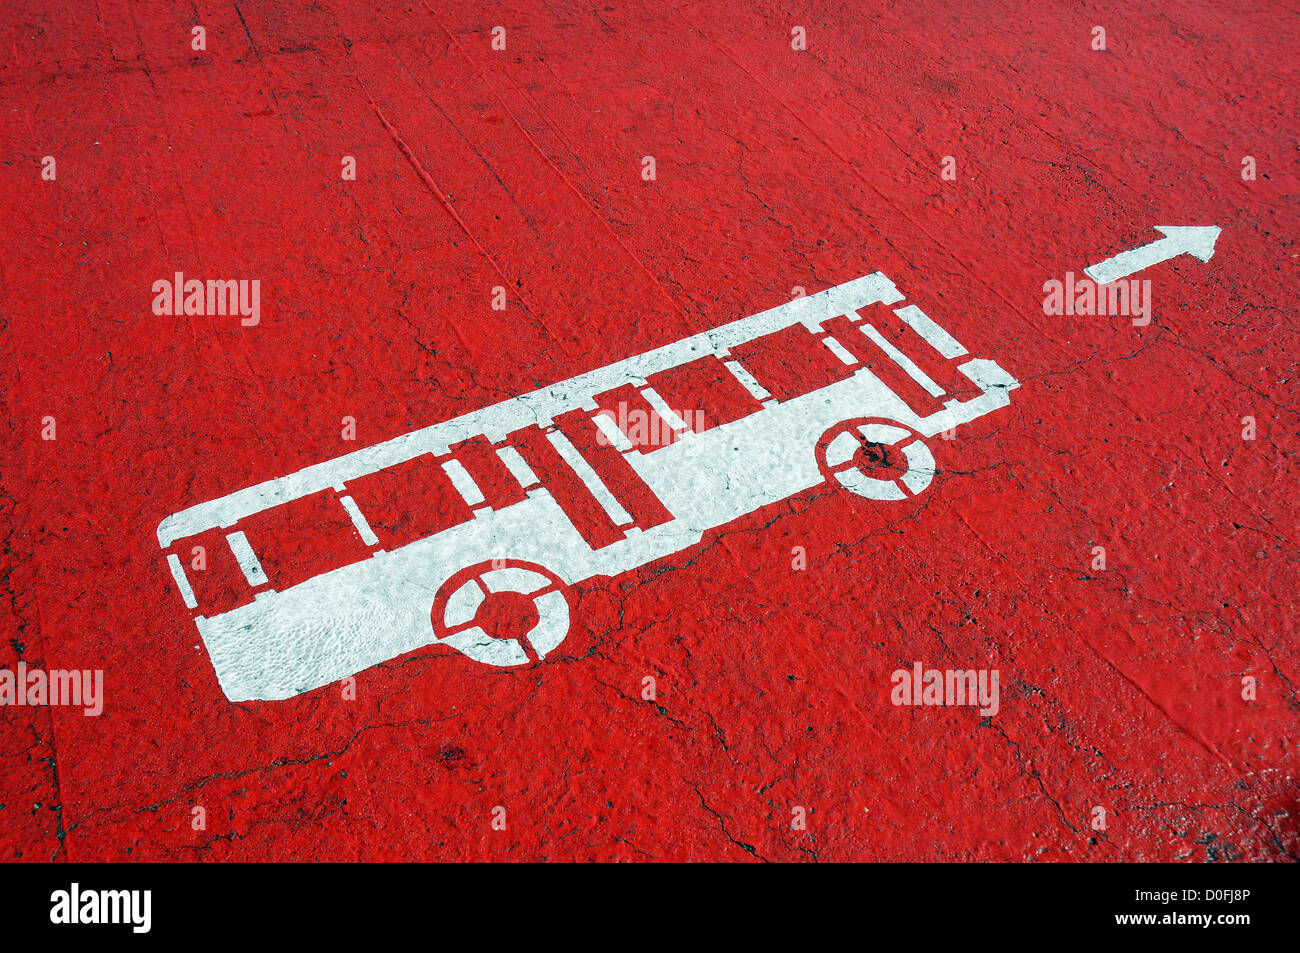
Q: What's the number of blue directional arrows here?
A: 0